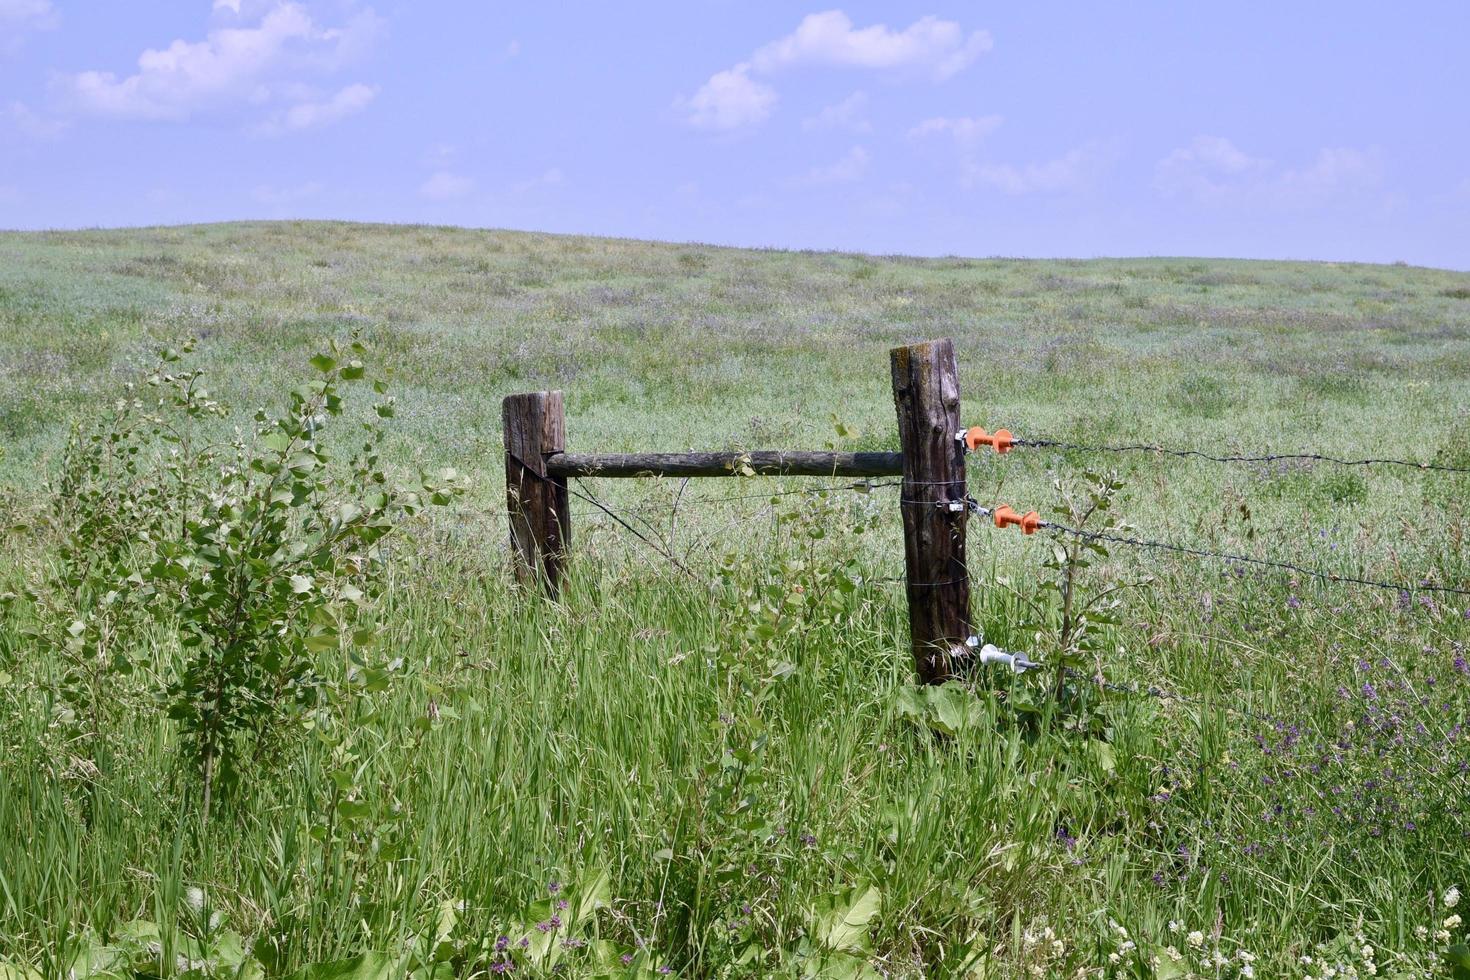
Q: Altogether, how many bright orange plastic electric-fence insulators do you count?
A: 2